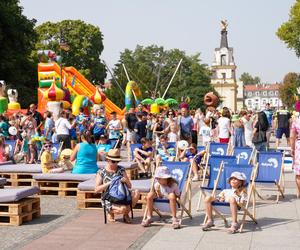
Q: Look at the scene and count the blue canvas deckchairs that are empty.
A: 4